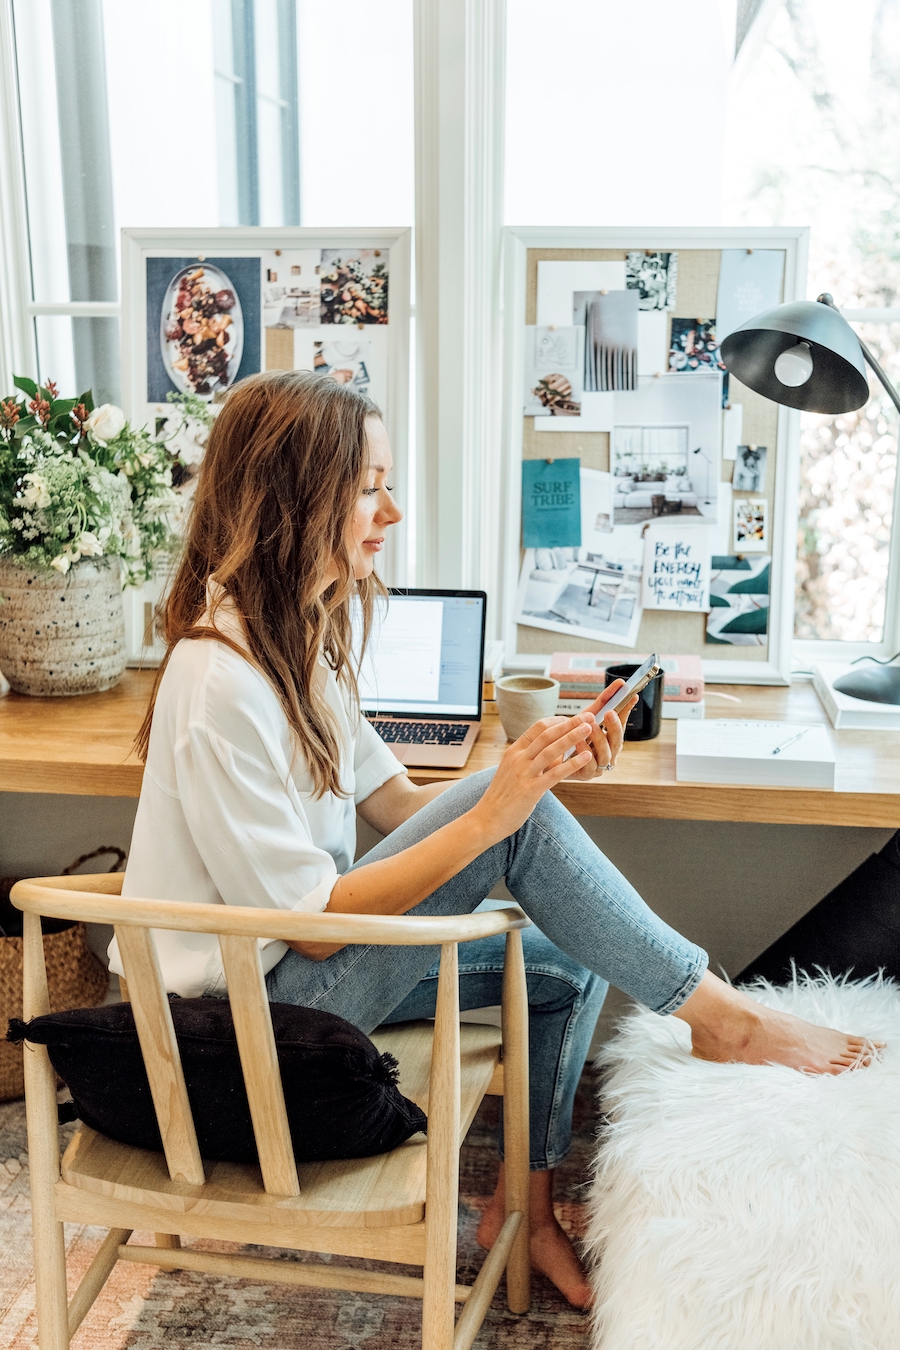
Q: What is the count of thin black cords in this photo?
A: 1